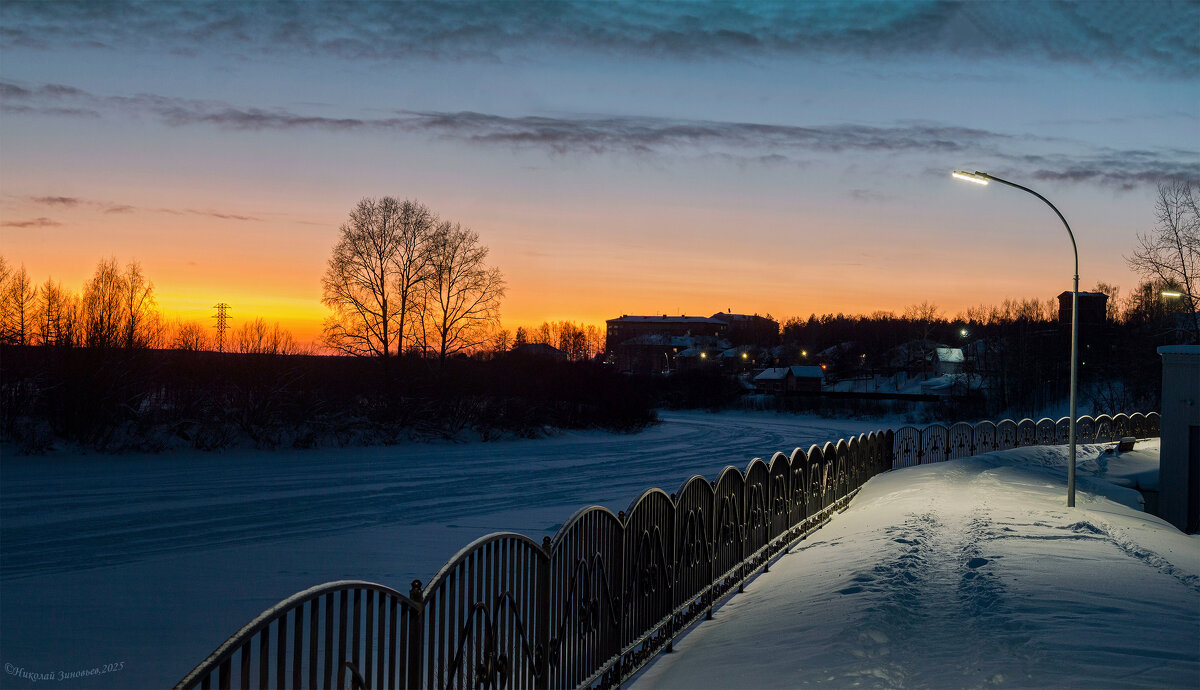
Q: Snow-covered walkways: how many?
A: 1